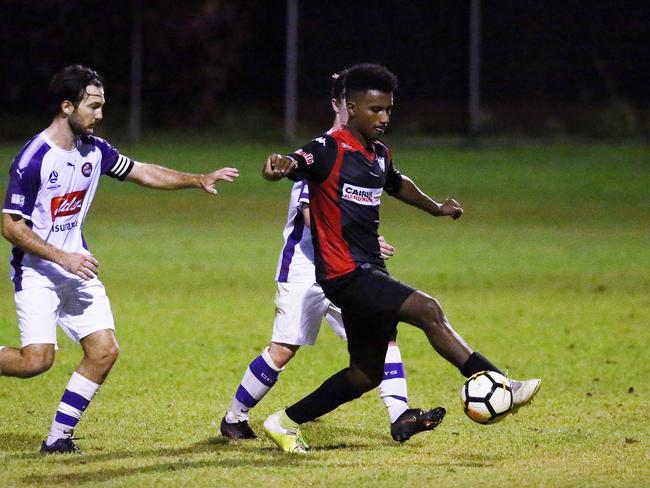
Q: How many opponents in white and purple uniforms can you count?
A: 2